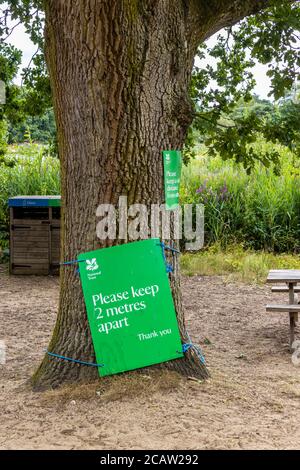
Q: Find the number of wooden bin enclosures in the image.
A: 1